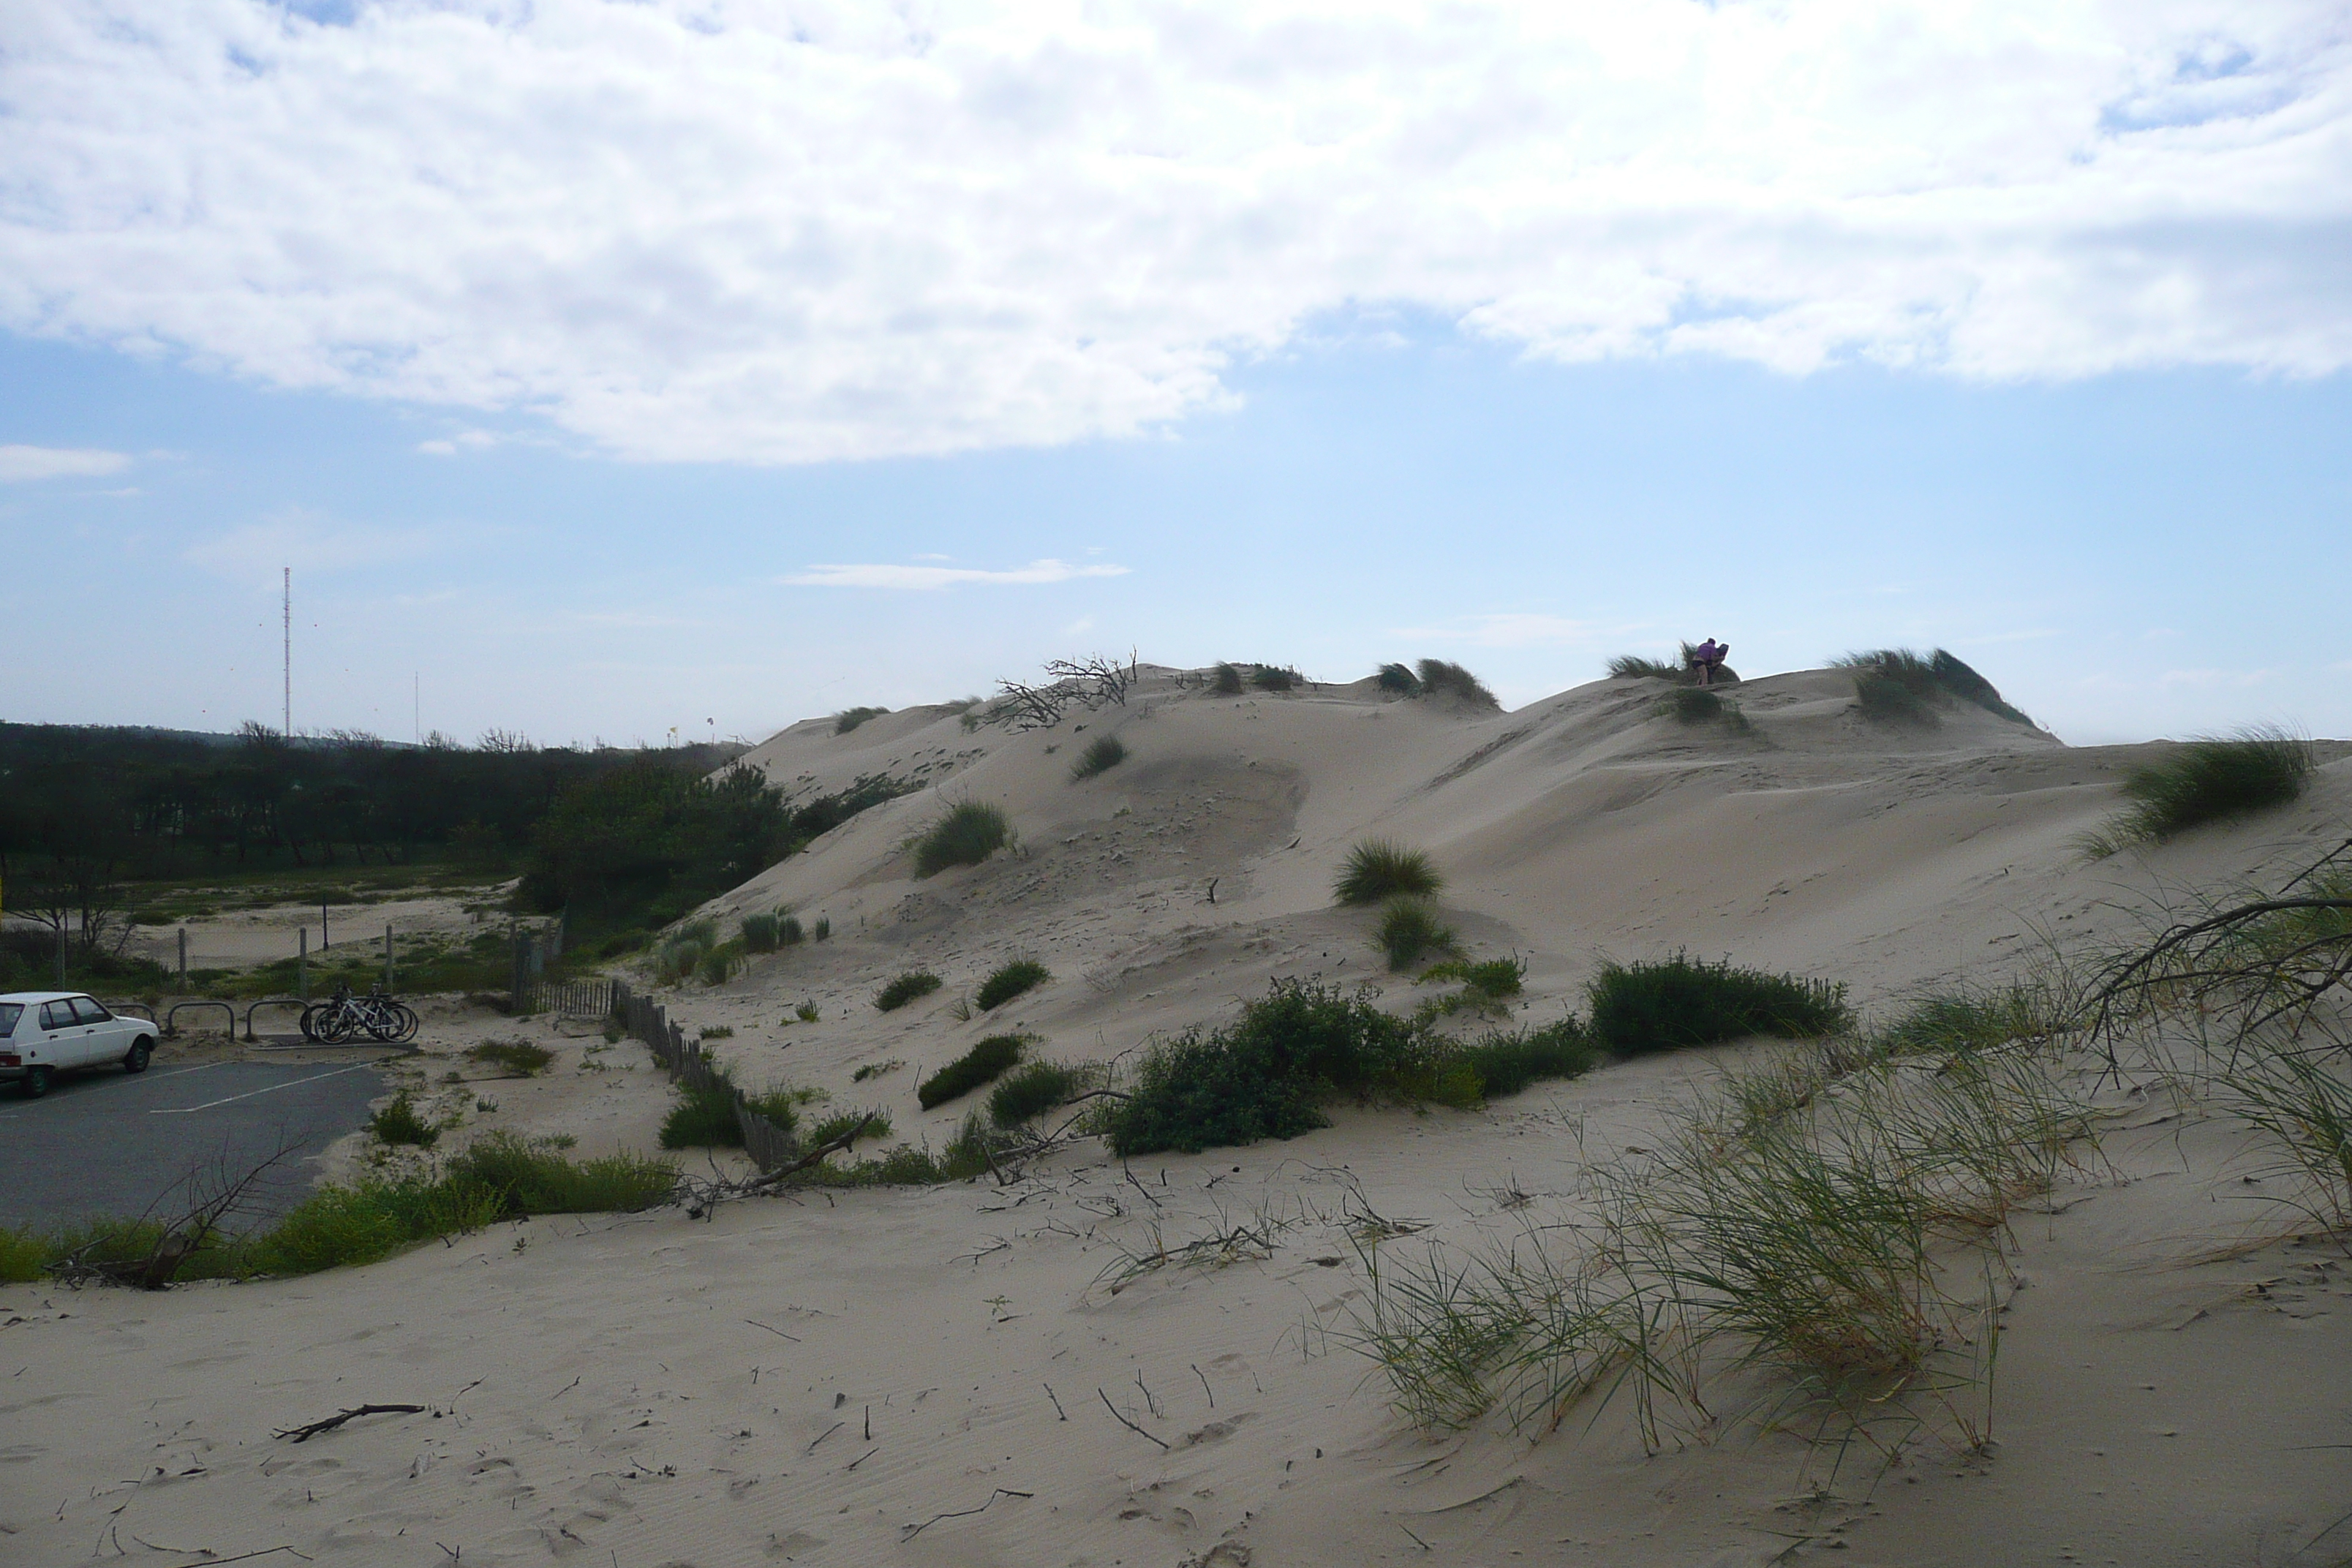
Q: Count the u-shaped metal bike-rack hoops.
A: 4